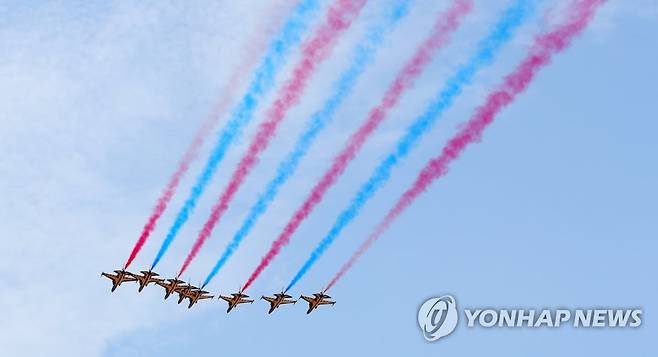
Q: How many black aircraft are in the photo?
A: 8